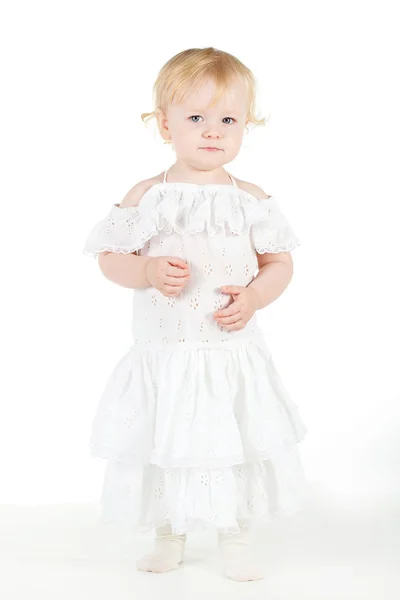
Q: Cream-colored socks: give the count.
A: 2